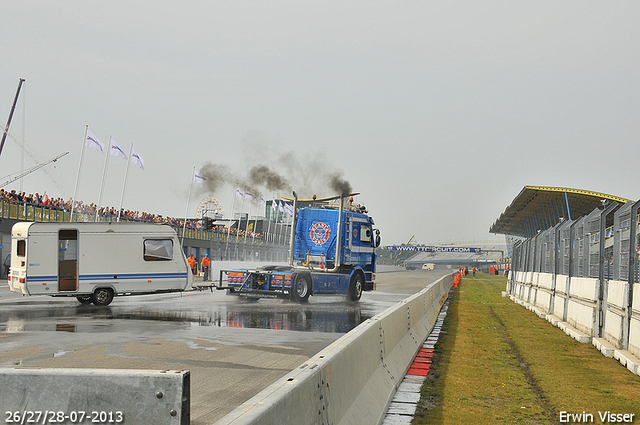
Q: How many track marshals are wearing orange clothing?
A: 2